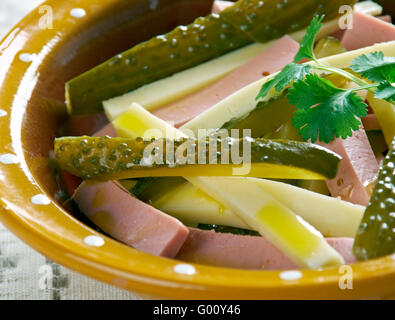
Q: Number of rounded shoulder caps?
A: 0